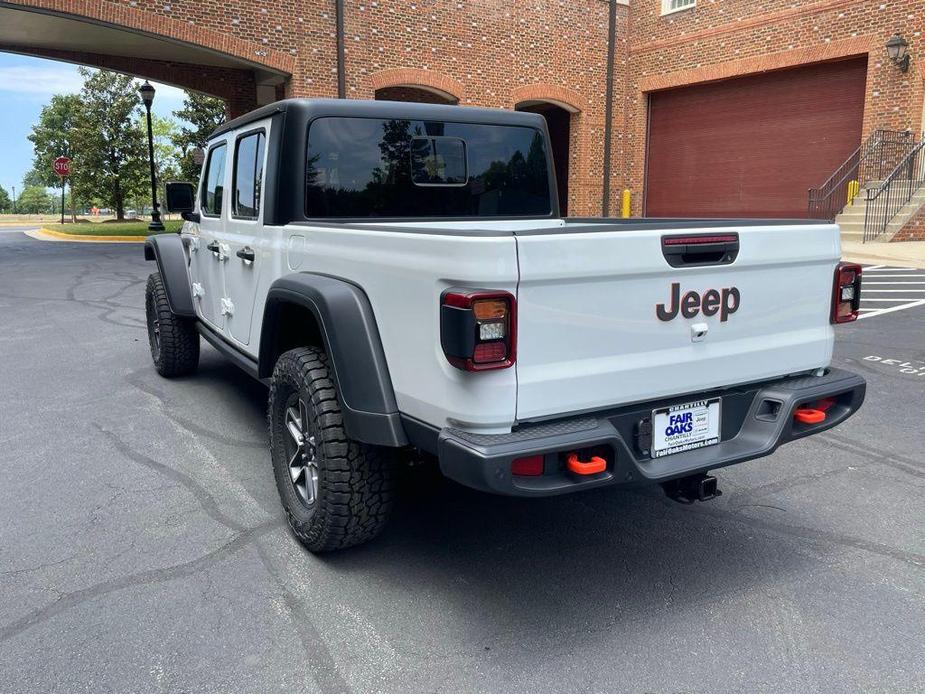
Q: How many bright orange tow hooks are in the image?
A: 2